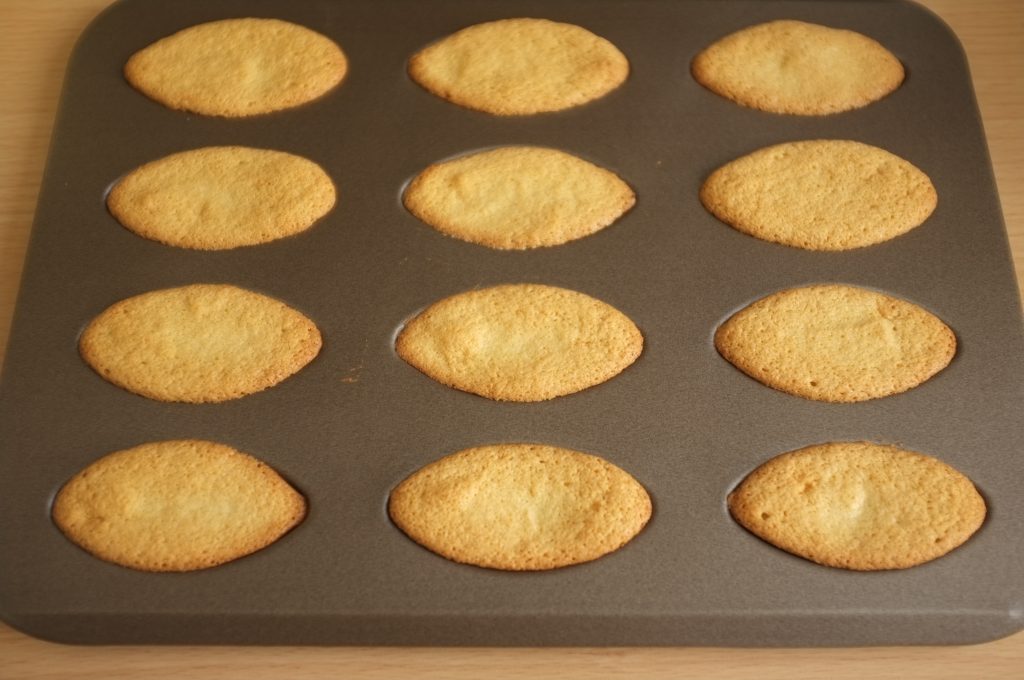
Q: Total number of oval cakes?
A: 12